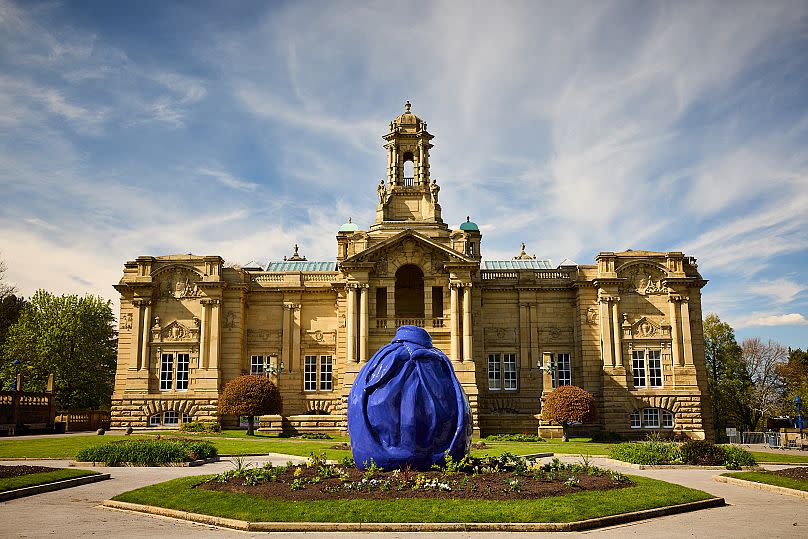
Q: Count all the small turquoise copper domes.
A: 2